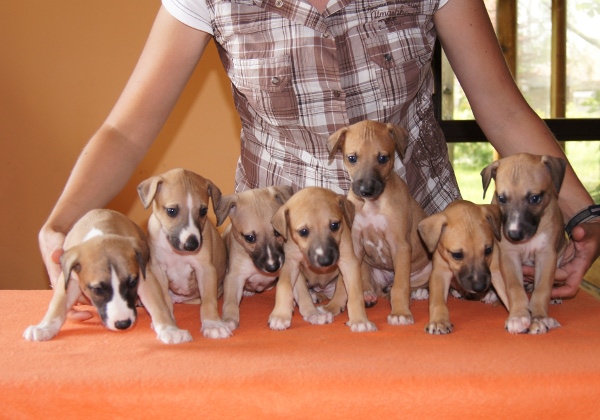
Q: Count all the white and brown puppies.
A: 7